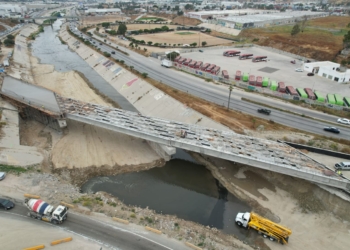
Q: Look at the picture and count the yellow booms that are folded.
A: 1